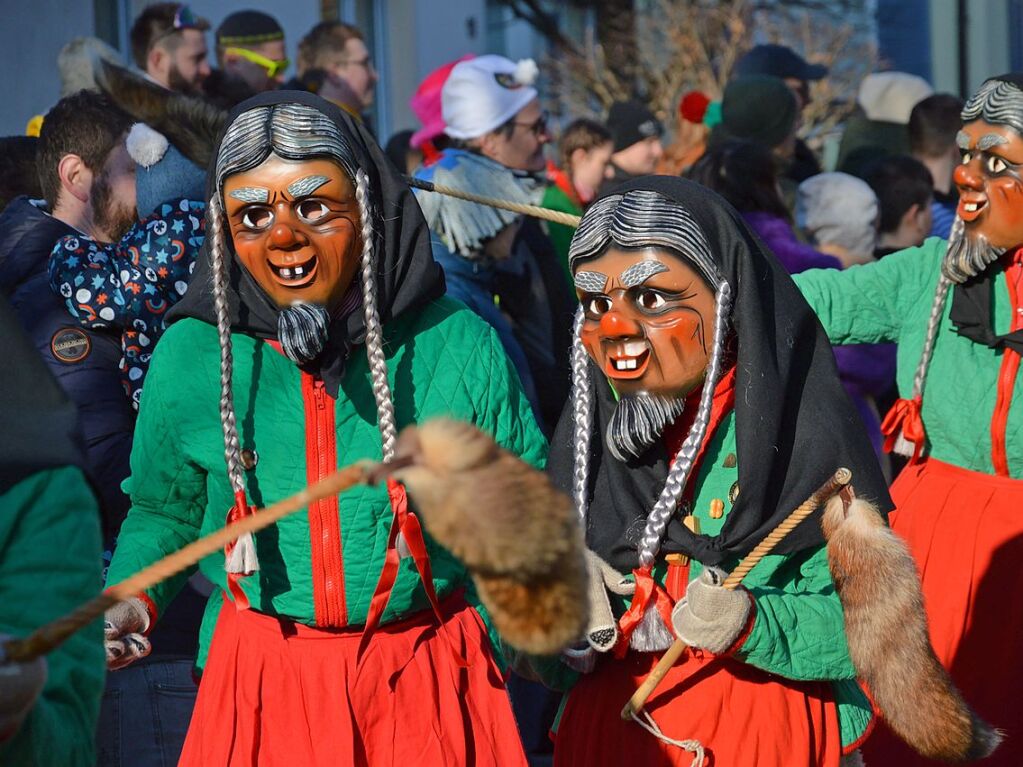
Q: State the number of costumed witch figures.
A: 3